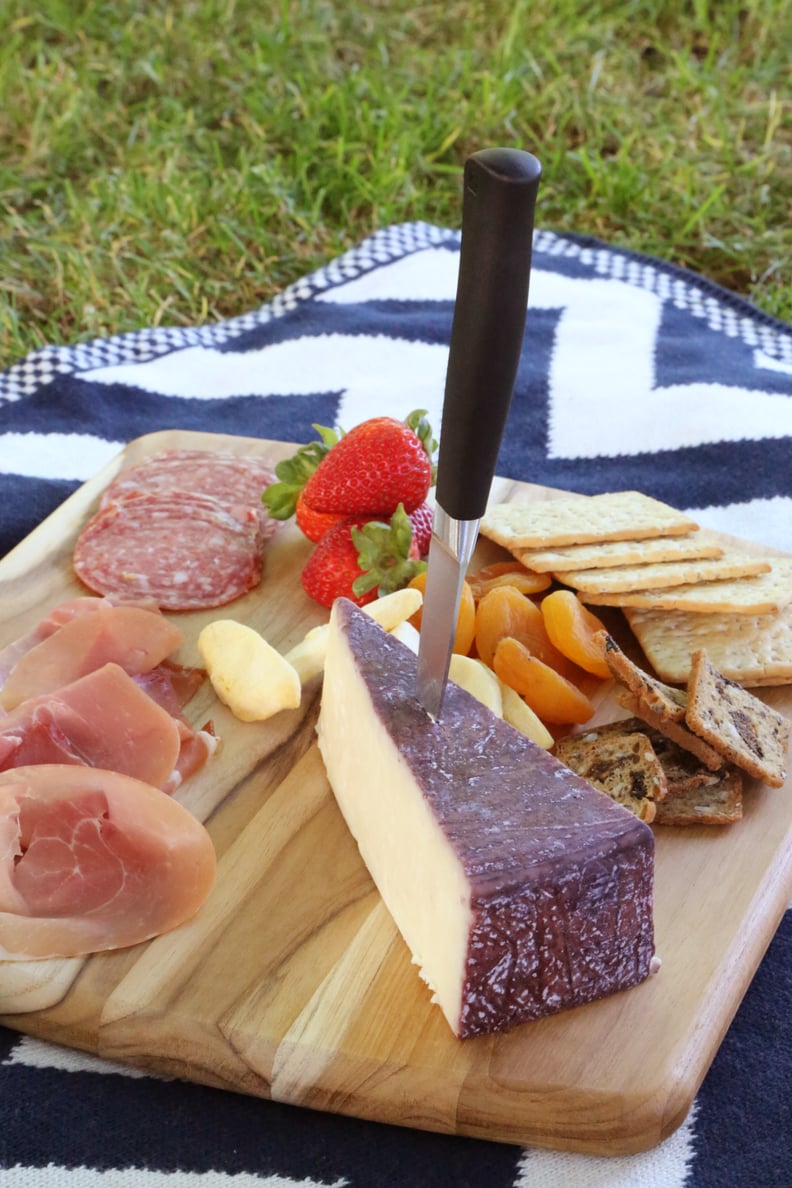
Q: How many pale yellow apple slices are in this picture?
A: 6